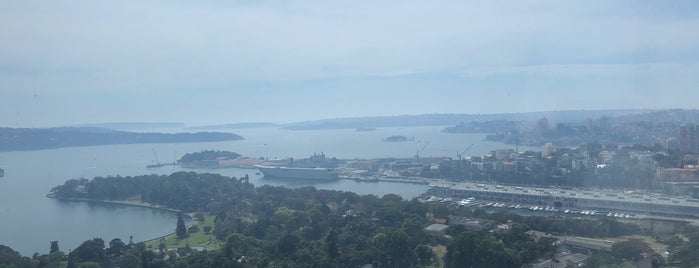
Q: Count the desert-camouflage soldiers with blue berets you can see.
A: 0